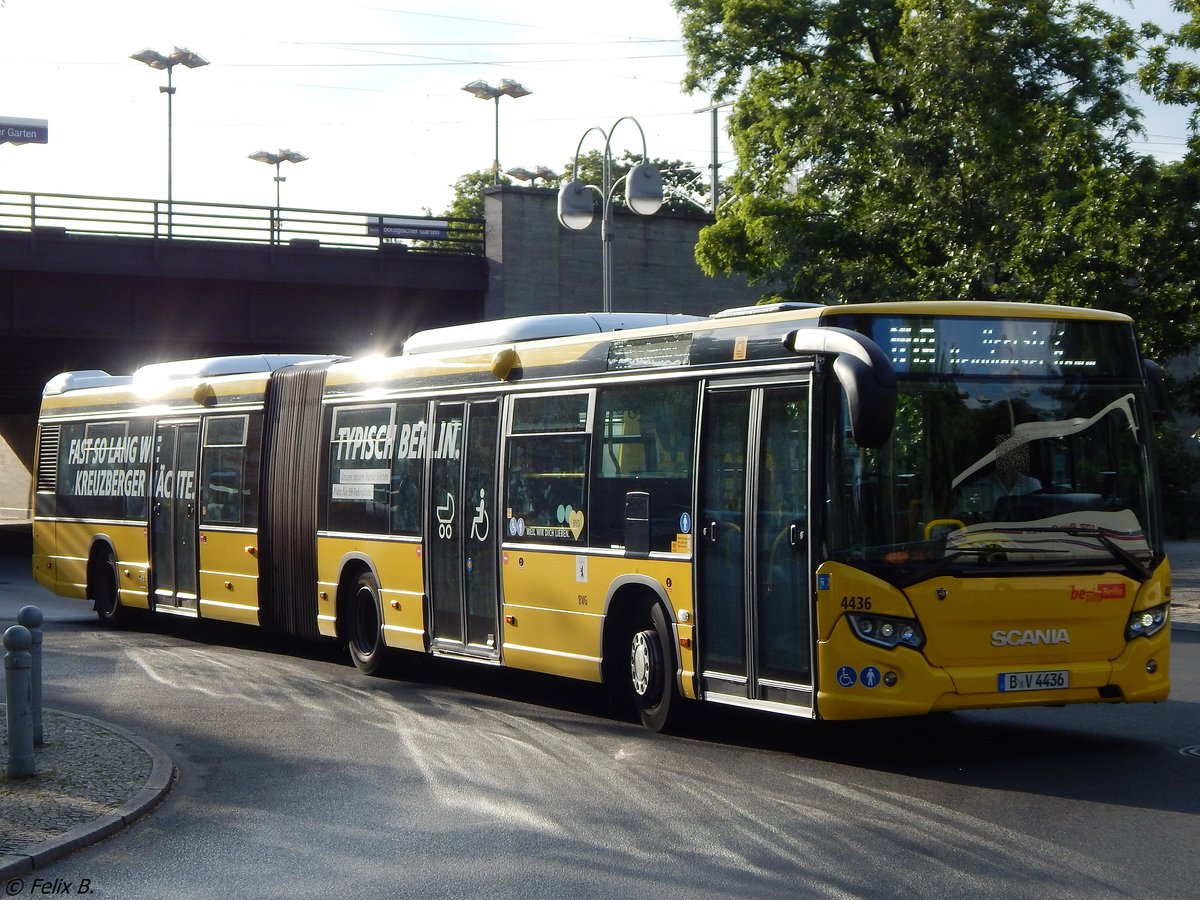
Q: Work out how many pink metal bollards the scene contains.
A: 0